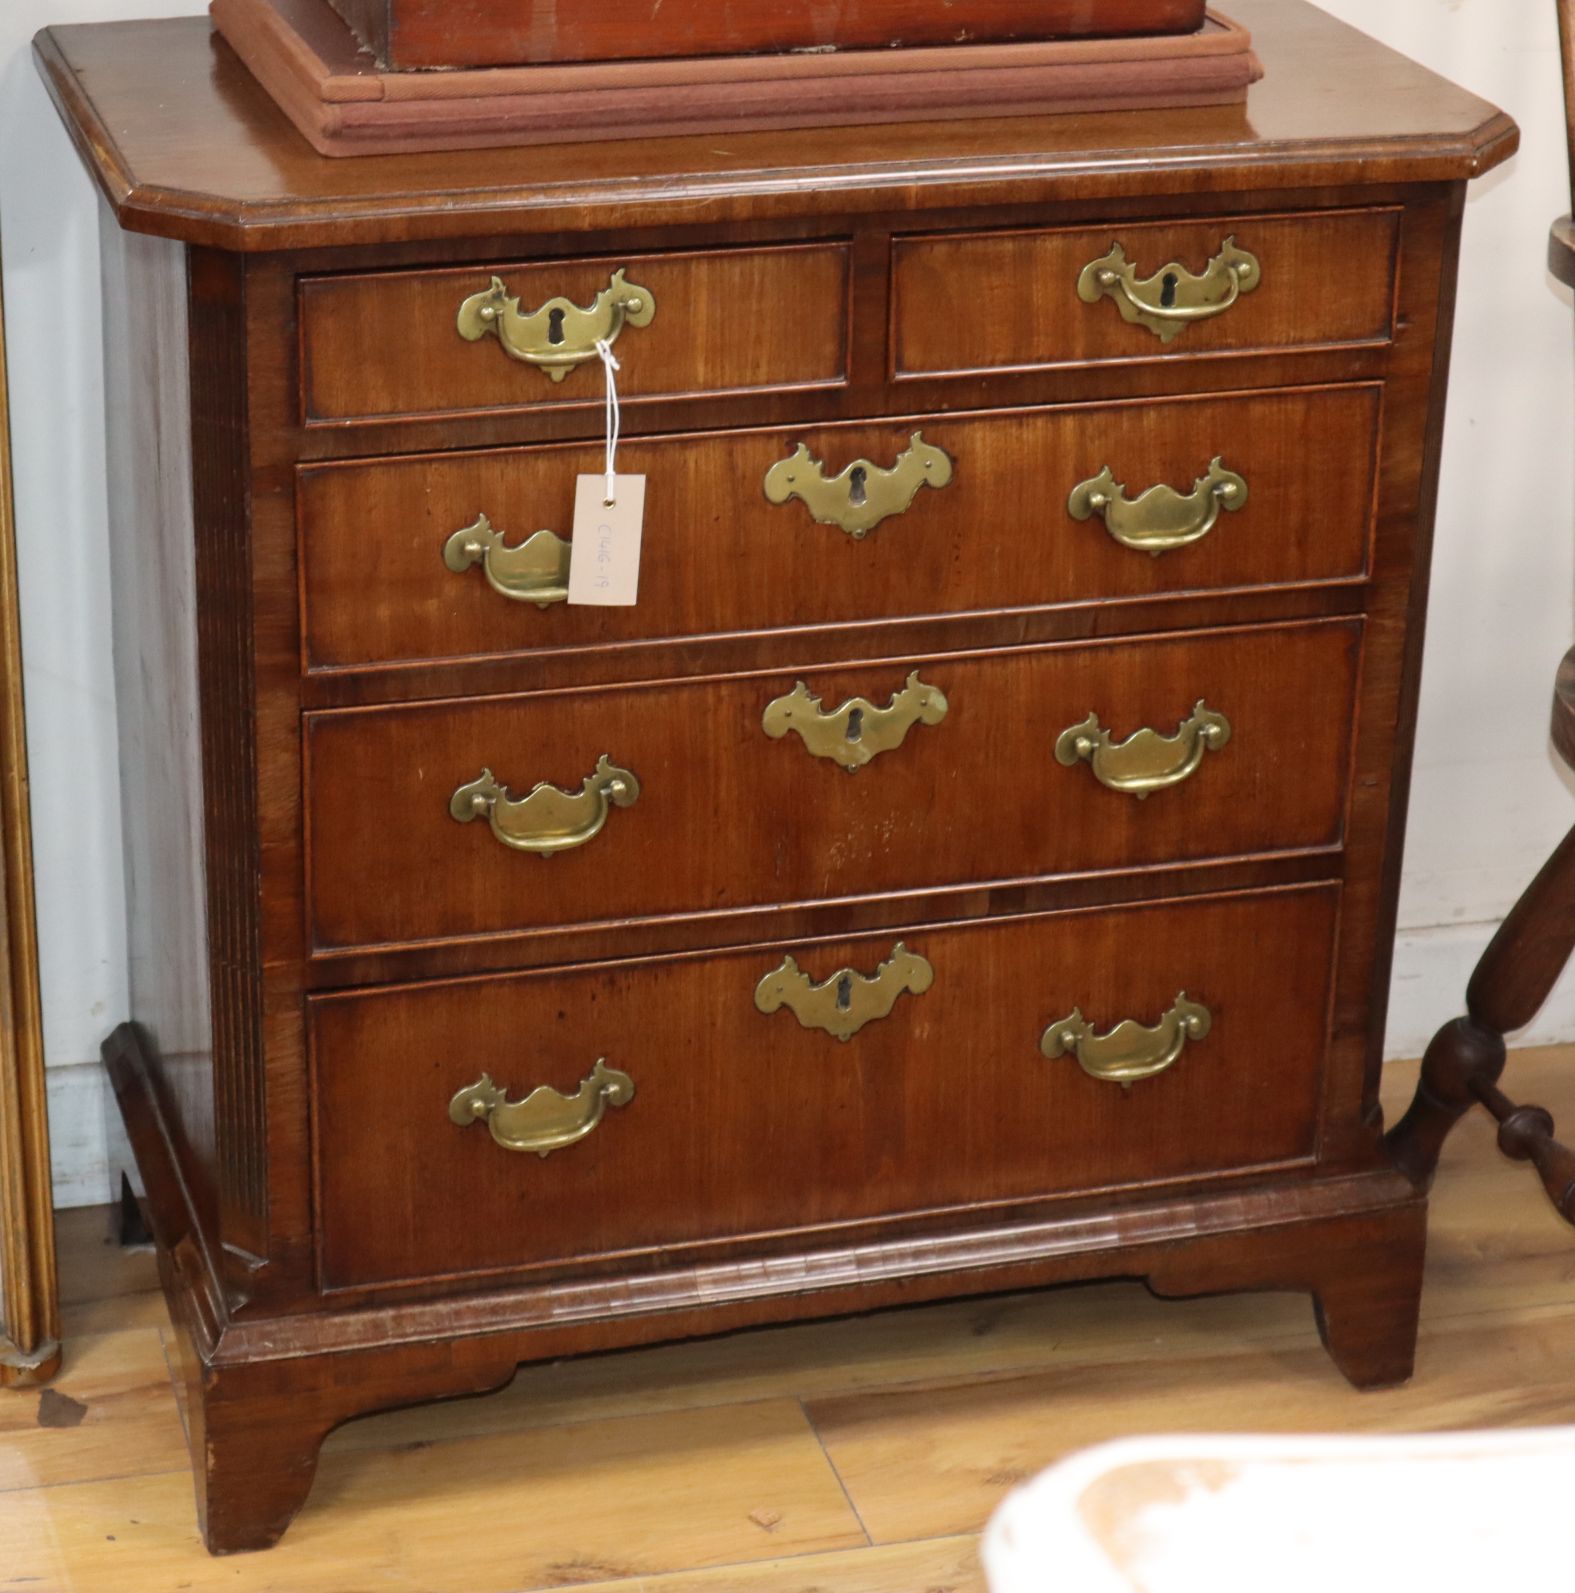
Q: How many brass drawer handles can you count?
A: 8